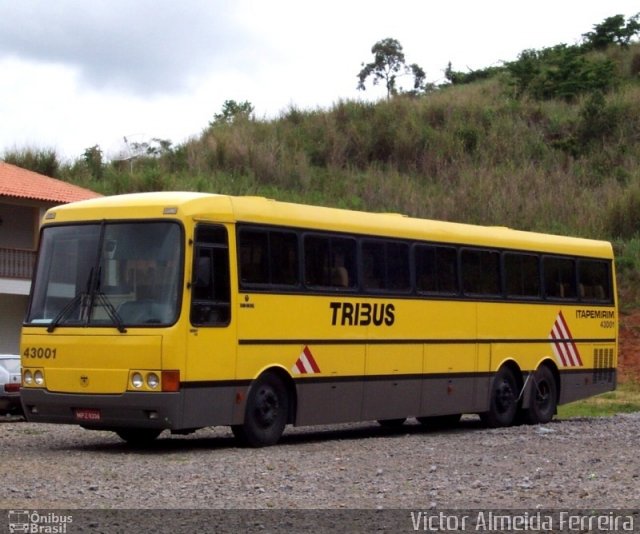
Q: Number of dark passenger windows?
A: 8